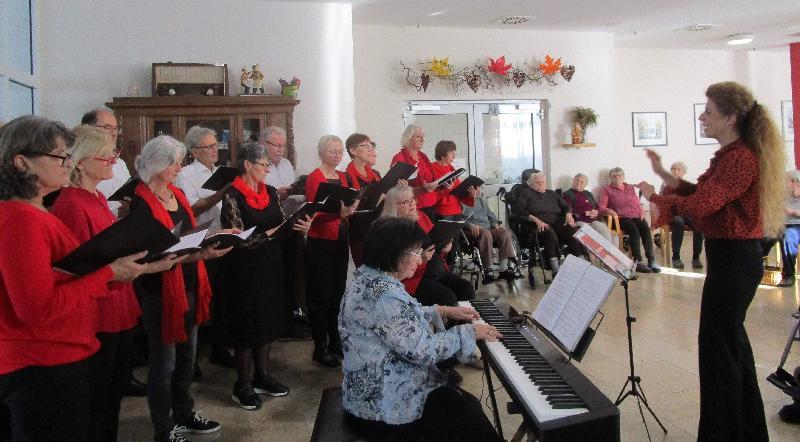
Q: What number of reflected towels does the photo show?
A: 0